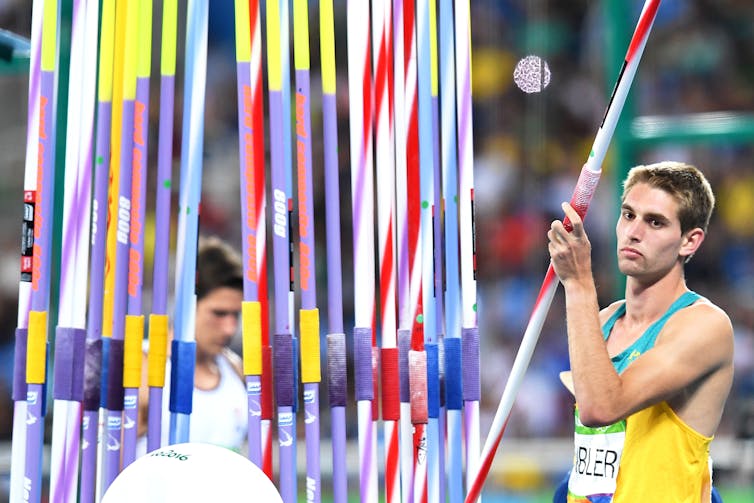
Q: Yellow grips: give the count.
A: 5